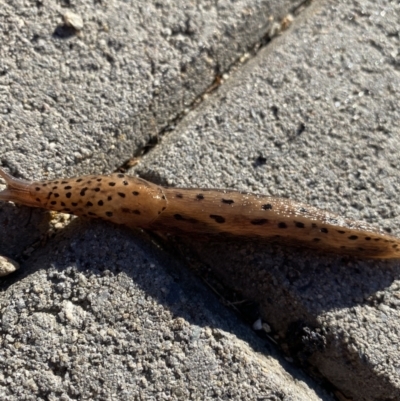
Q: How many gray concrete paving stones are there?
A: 3